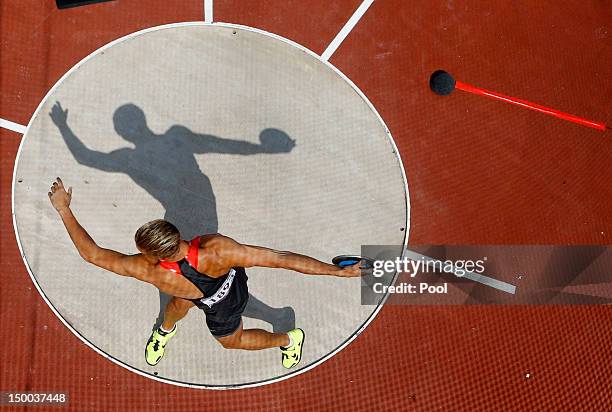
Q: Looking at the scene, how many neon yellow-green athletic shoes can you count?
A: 2